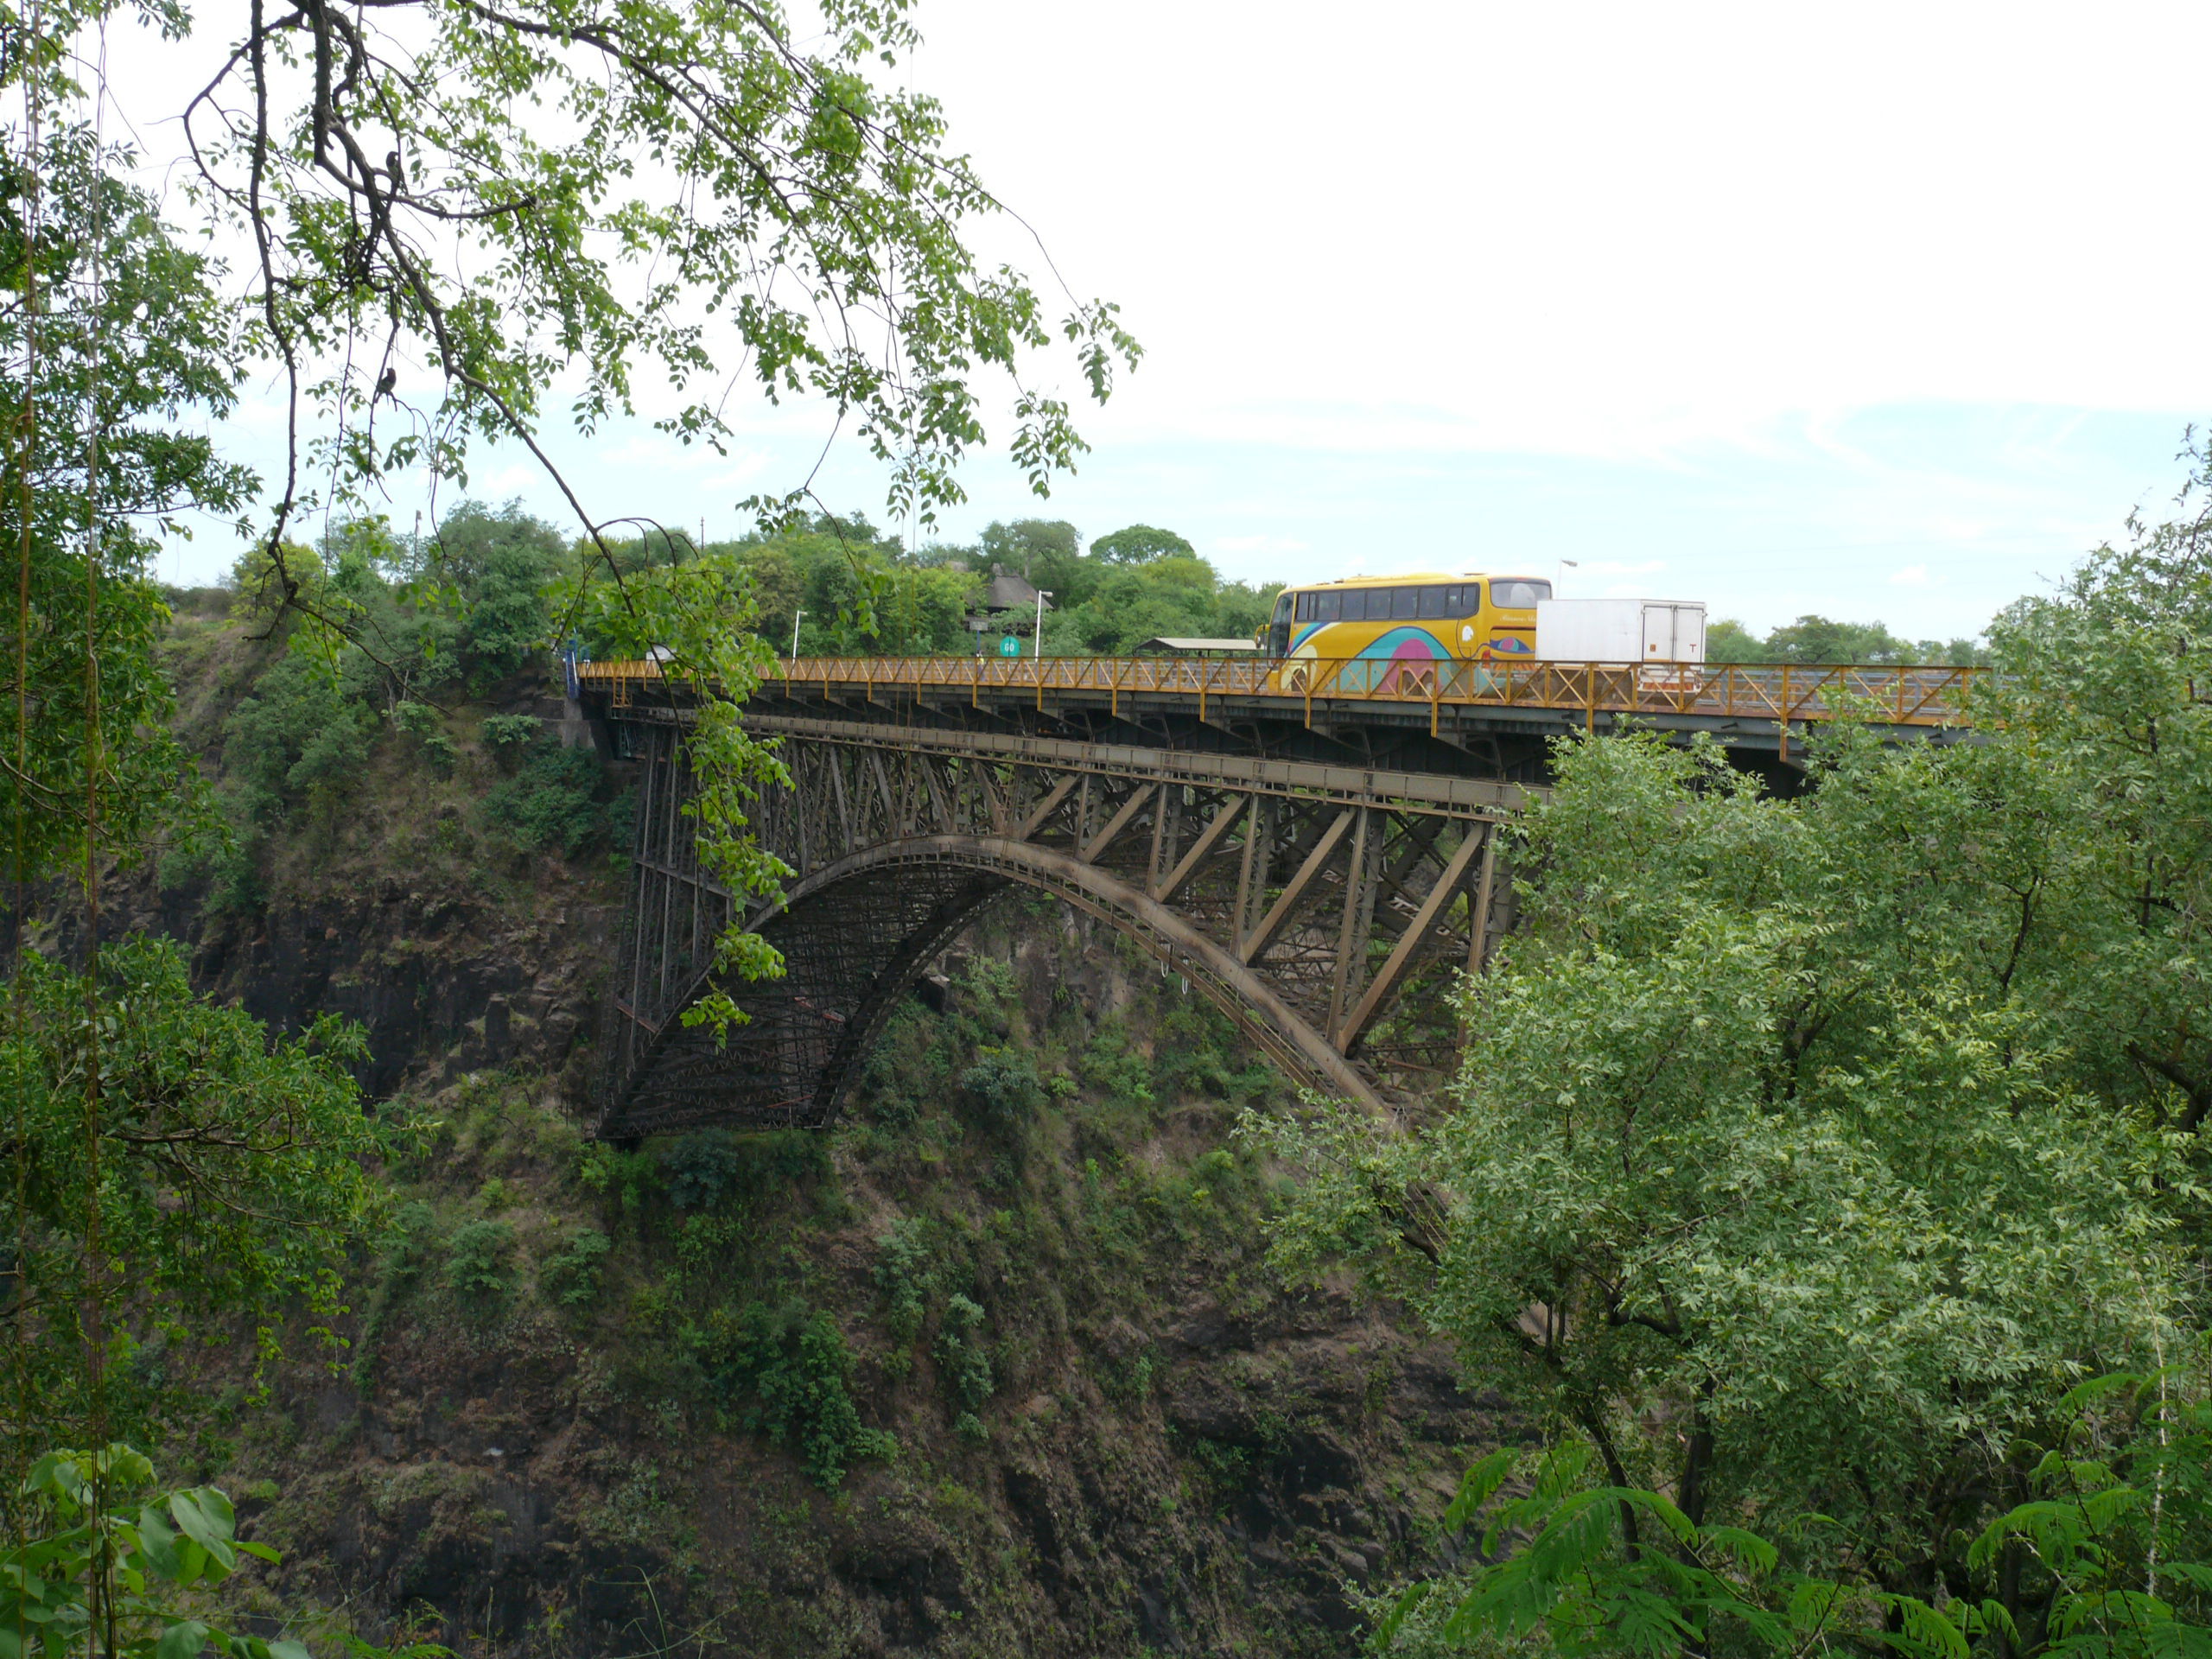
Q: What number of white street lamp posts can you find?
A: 3